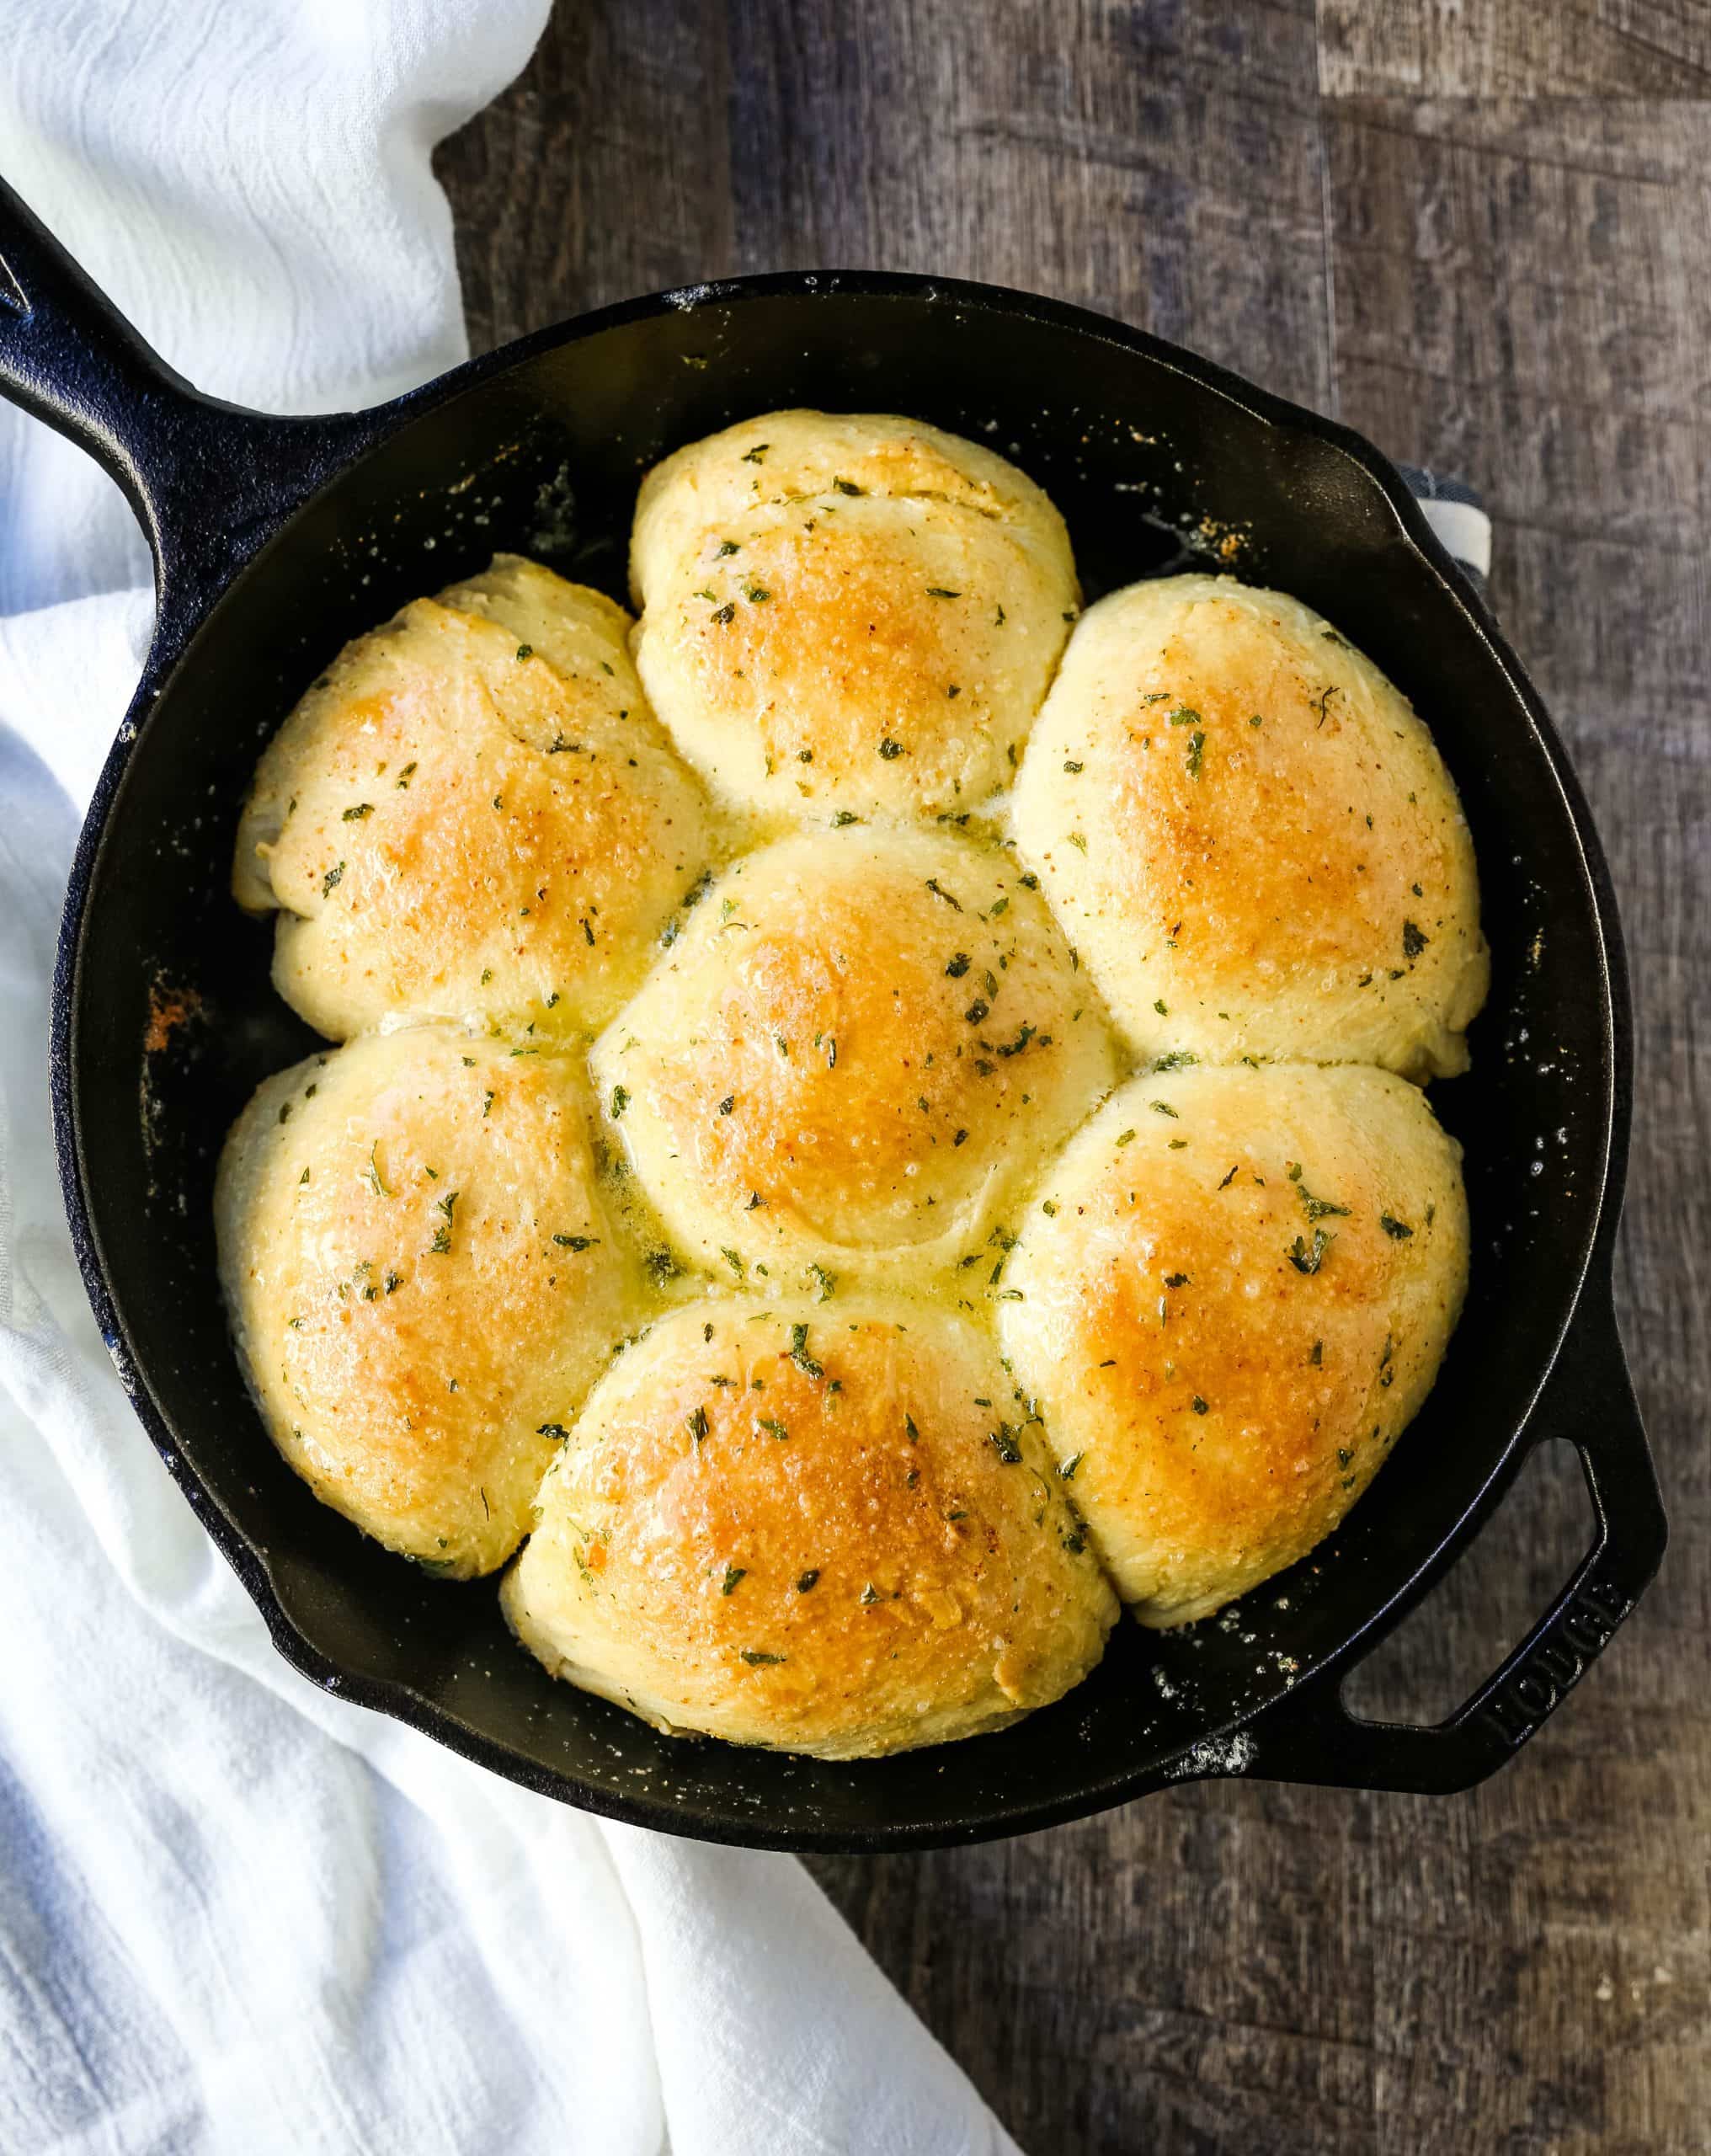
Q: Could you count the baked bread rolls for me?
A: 7